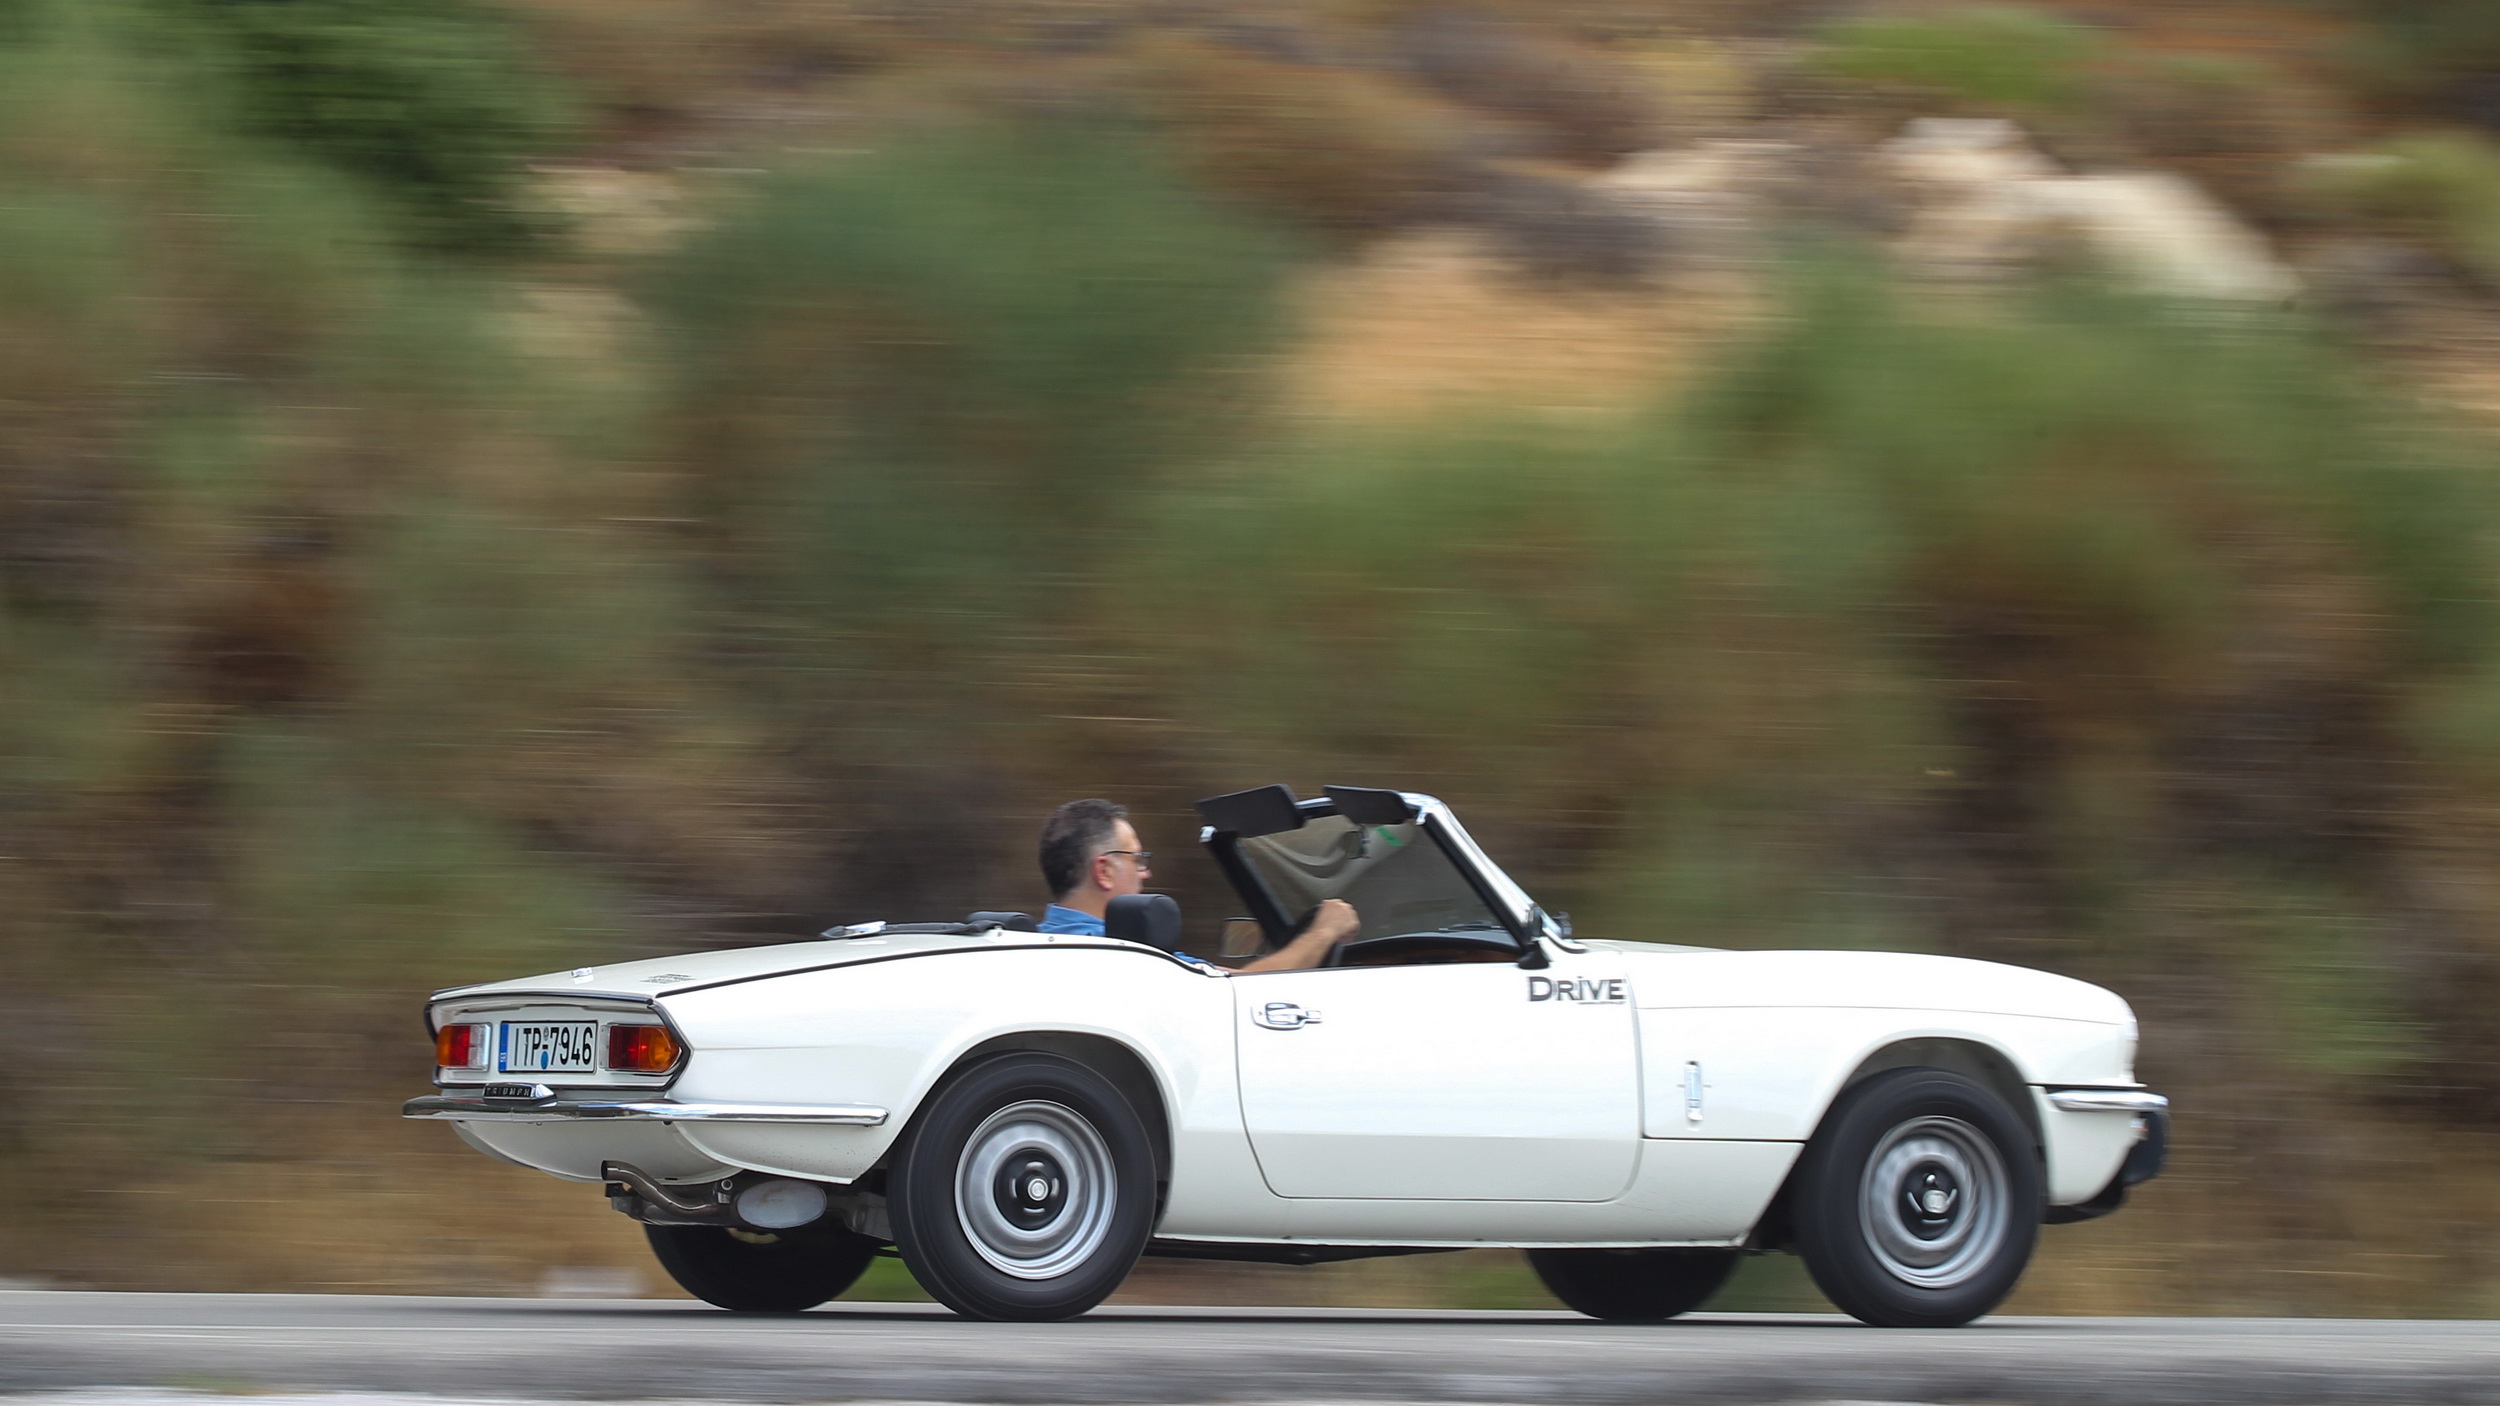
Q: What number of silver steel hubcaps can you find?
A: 2